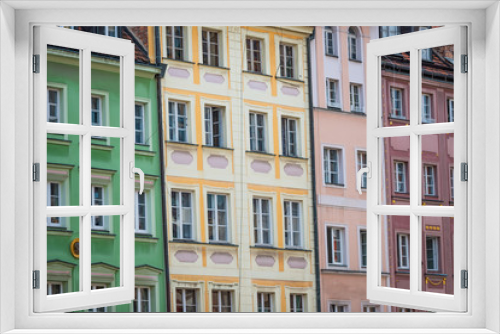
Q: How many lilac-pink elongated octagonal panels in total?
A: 12